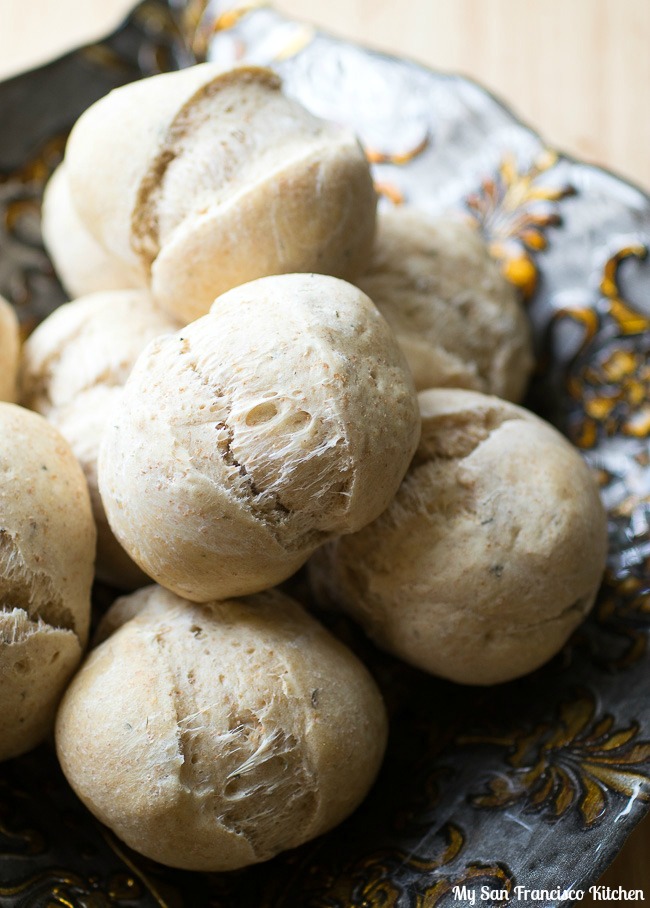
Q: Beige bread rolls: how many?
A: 9